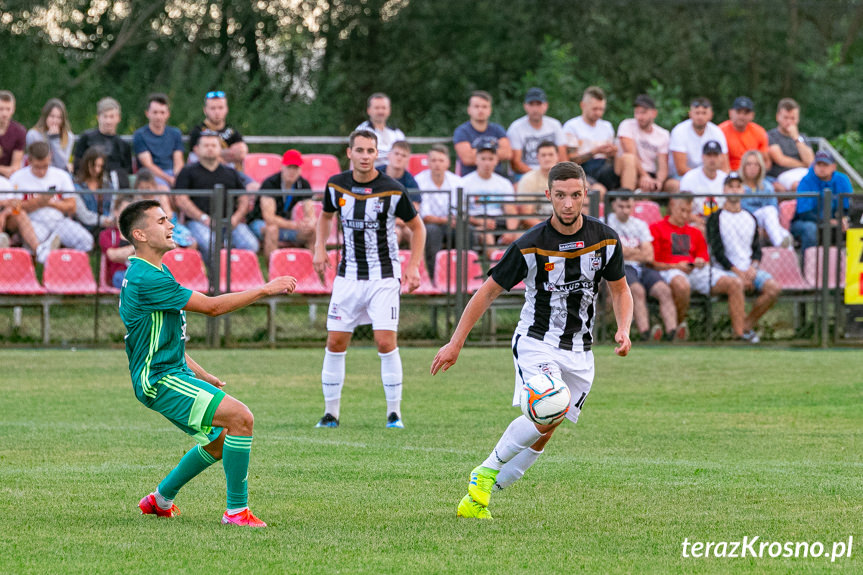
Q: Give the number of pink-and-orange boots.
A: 2